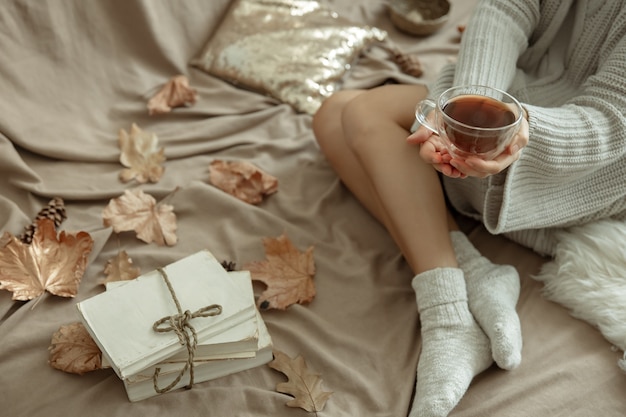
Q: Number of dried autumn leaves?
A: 9